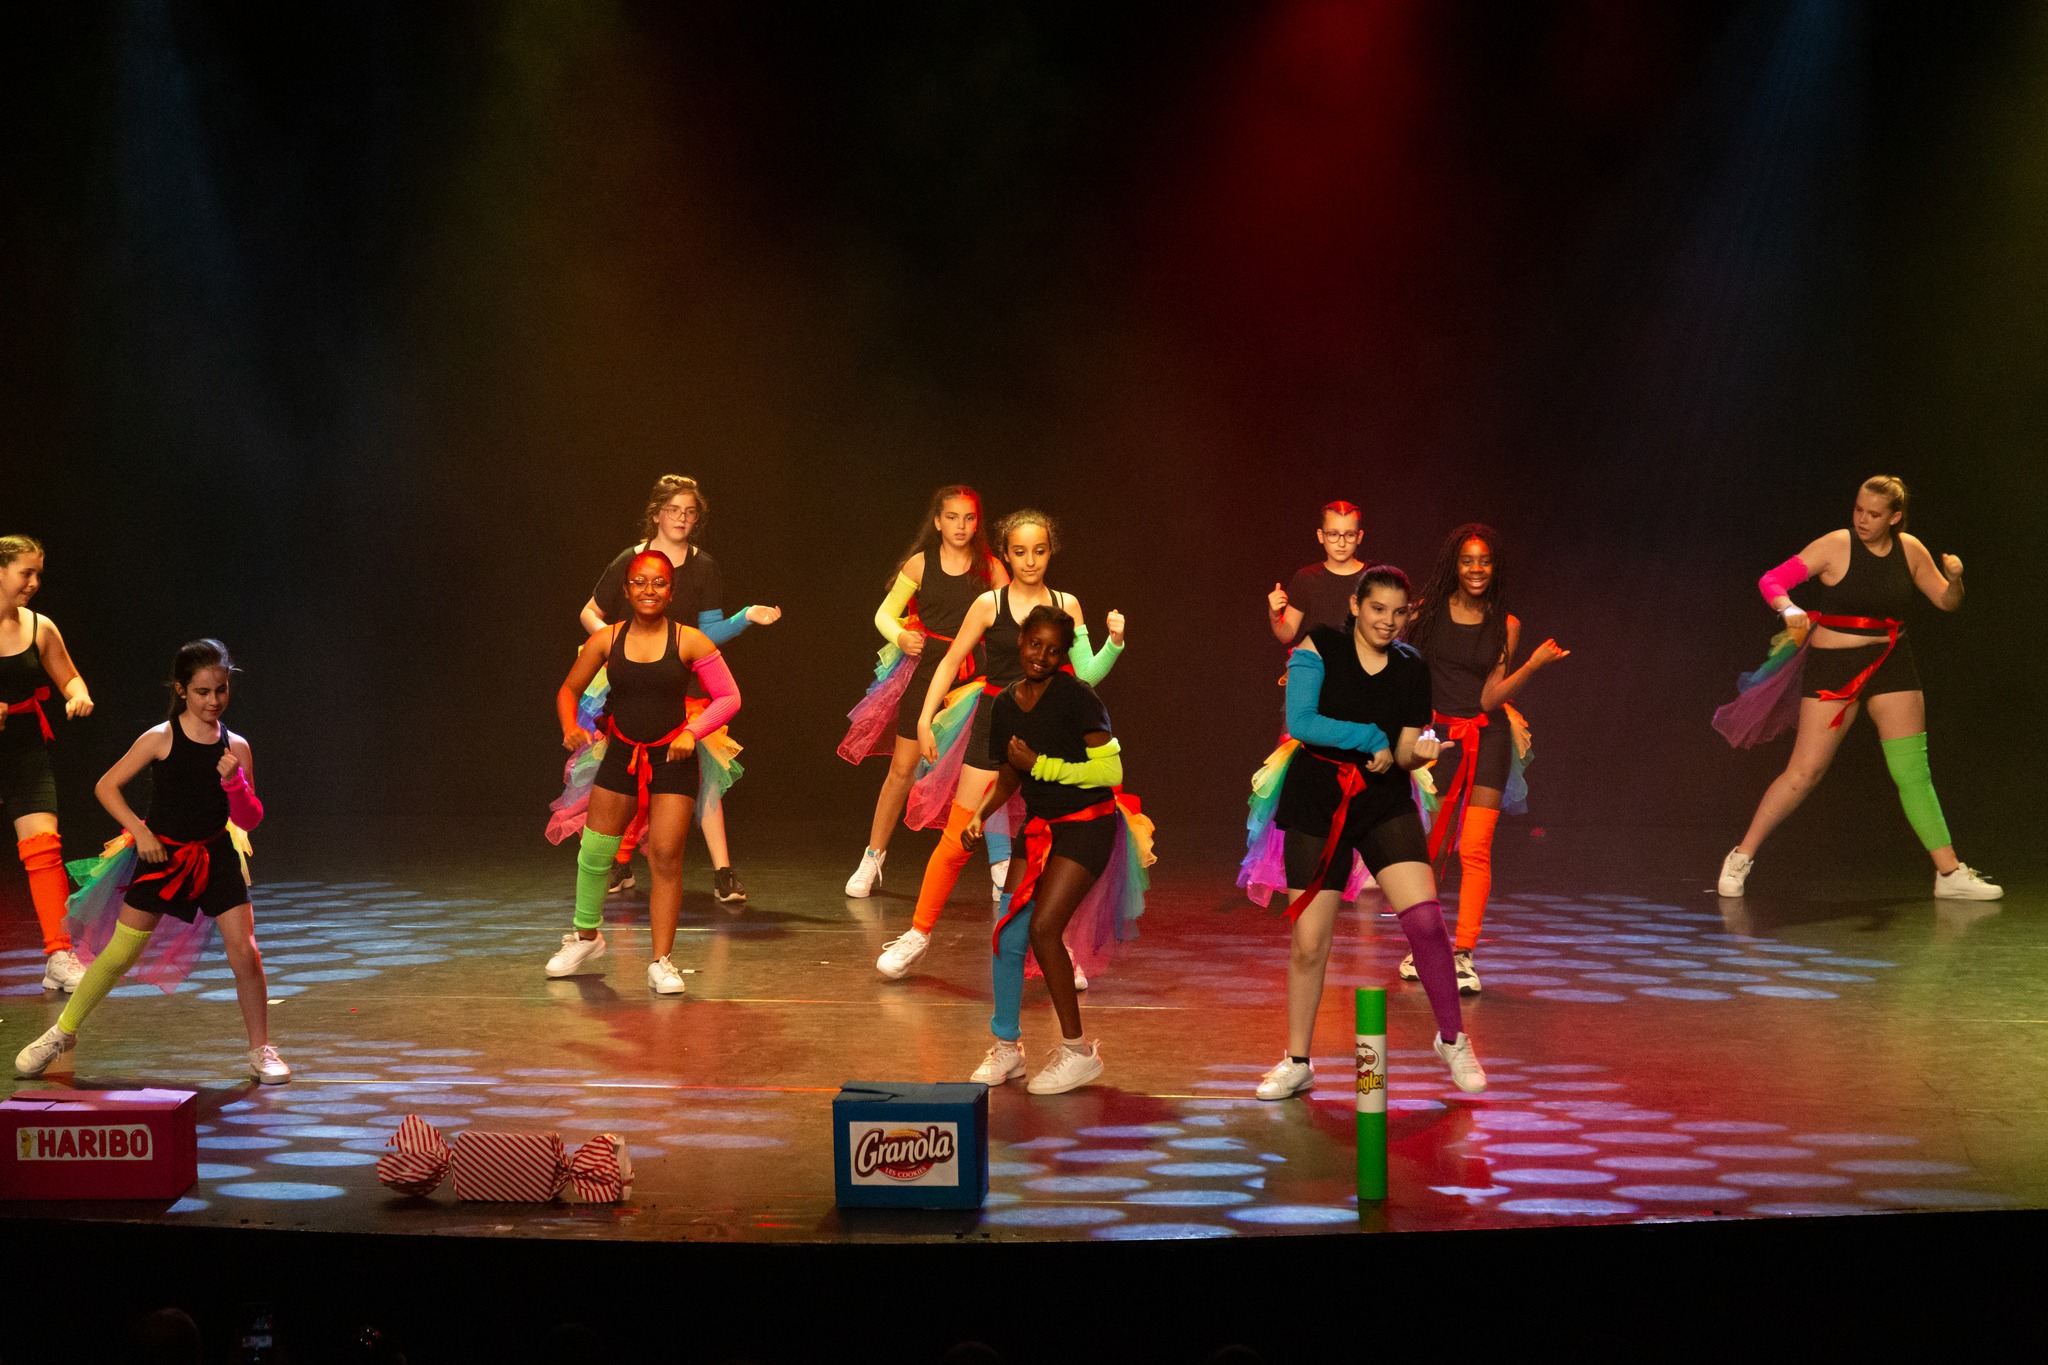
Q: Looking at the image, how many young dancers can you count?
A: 11